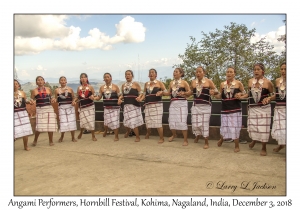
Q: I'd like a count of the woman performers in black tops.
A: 12